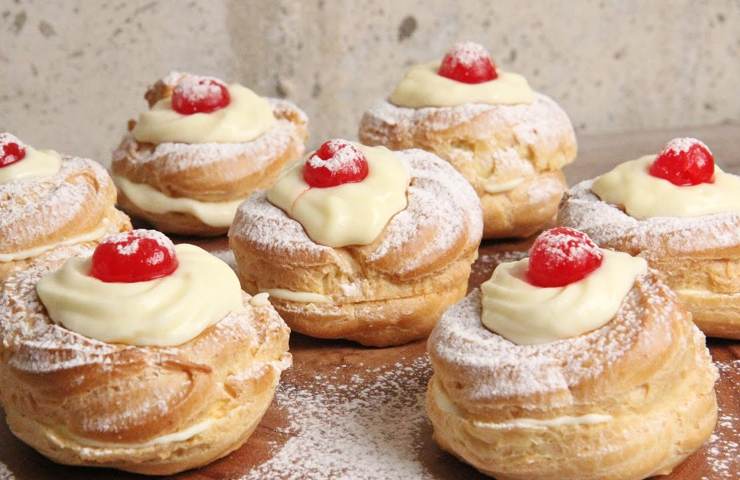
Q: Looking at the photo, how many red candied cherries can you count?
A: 7